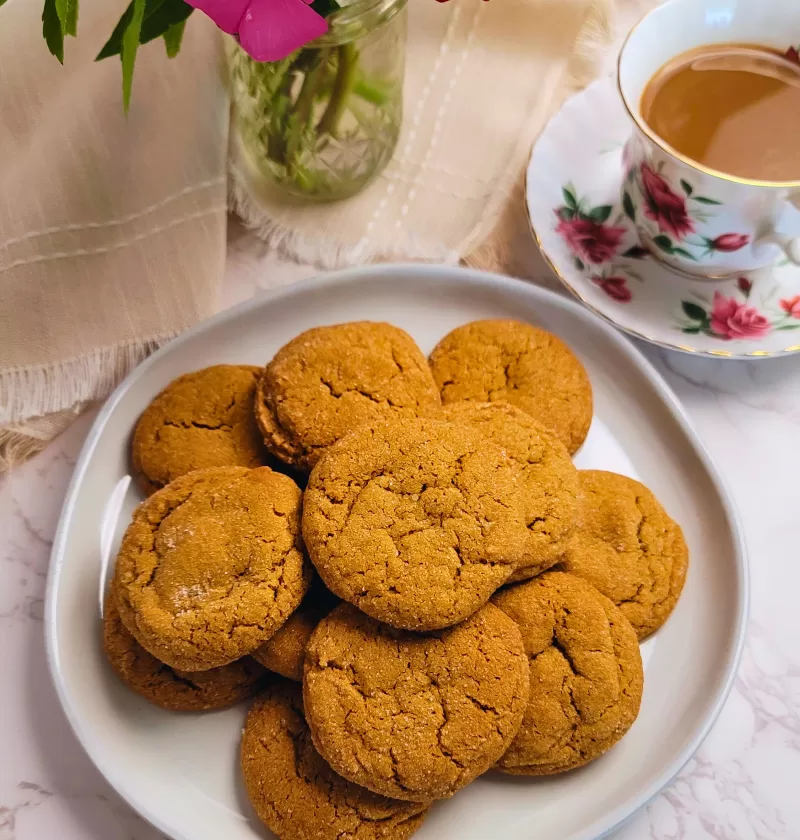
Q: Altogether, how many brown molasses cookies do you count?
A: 12